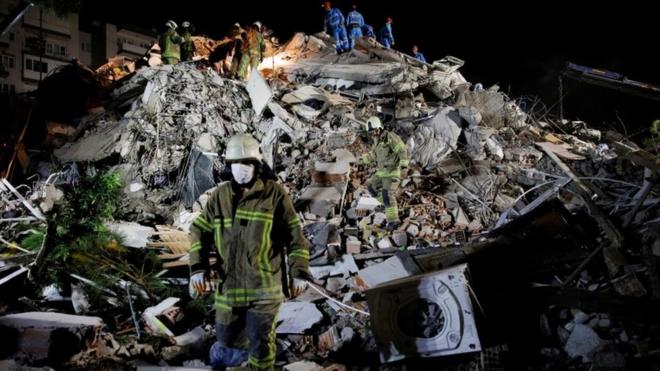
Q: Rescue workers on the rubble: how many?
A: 11